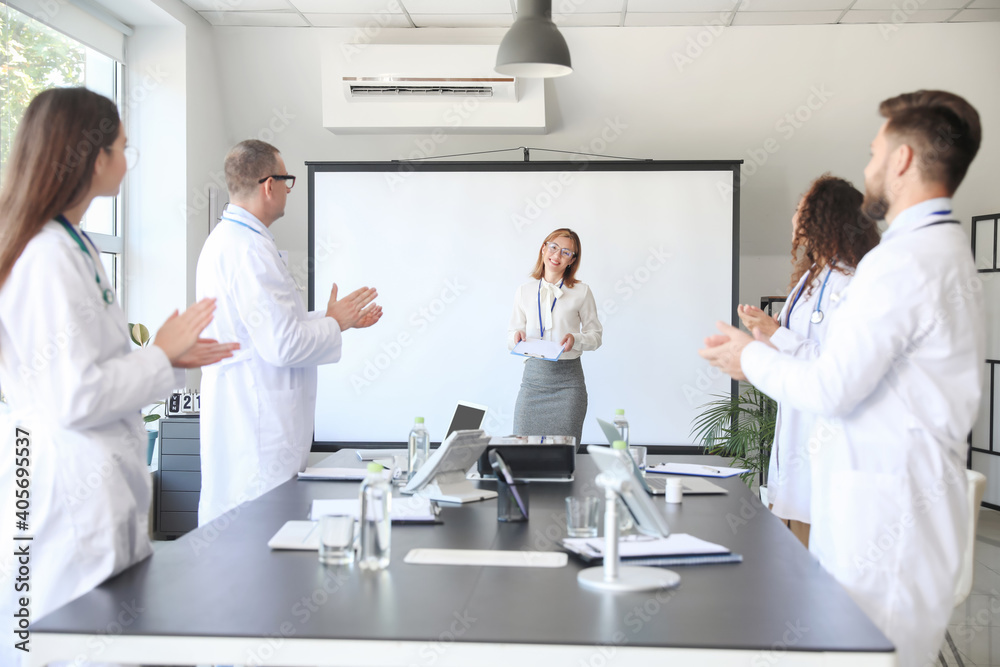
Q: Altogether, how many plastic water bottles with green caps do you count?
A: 4